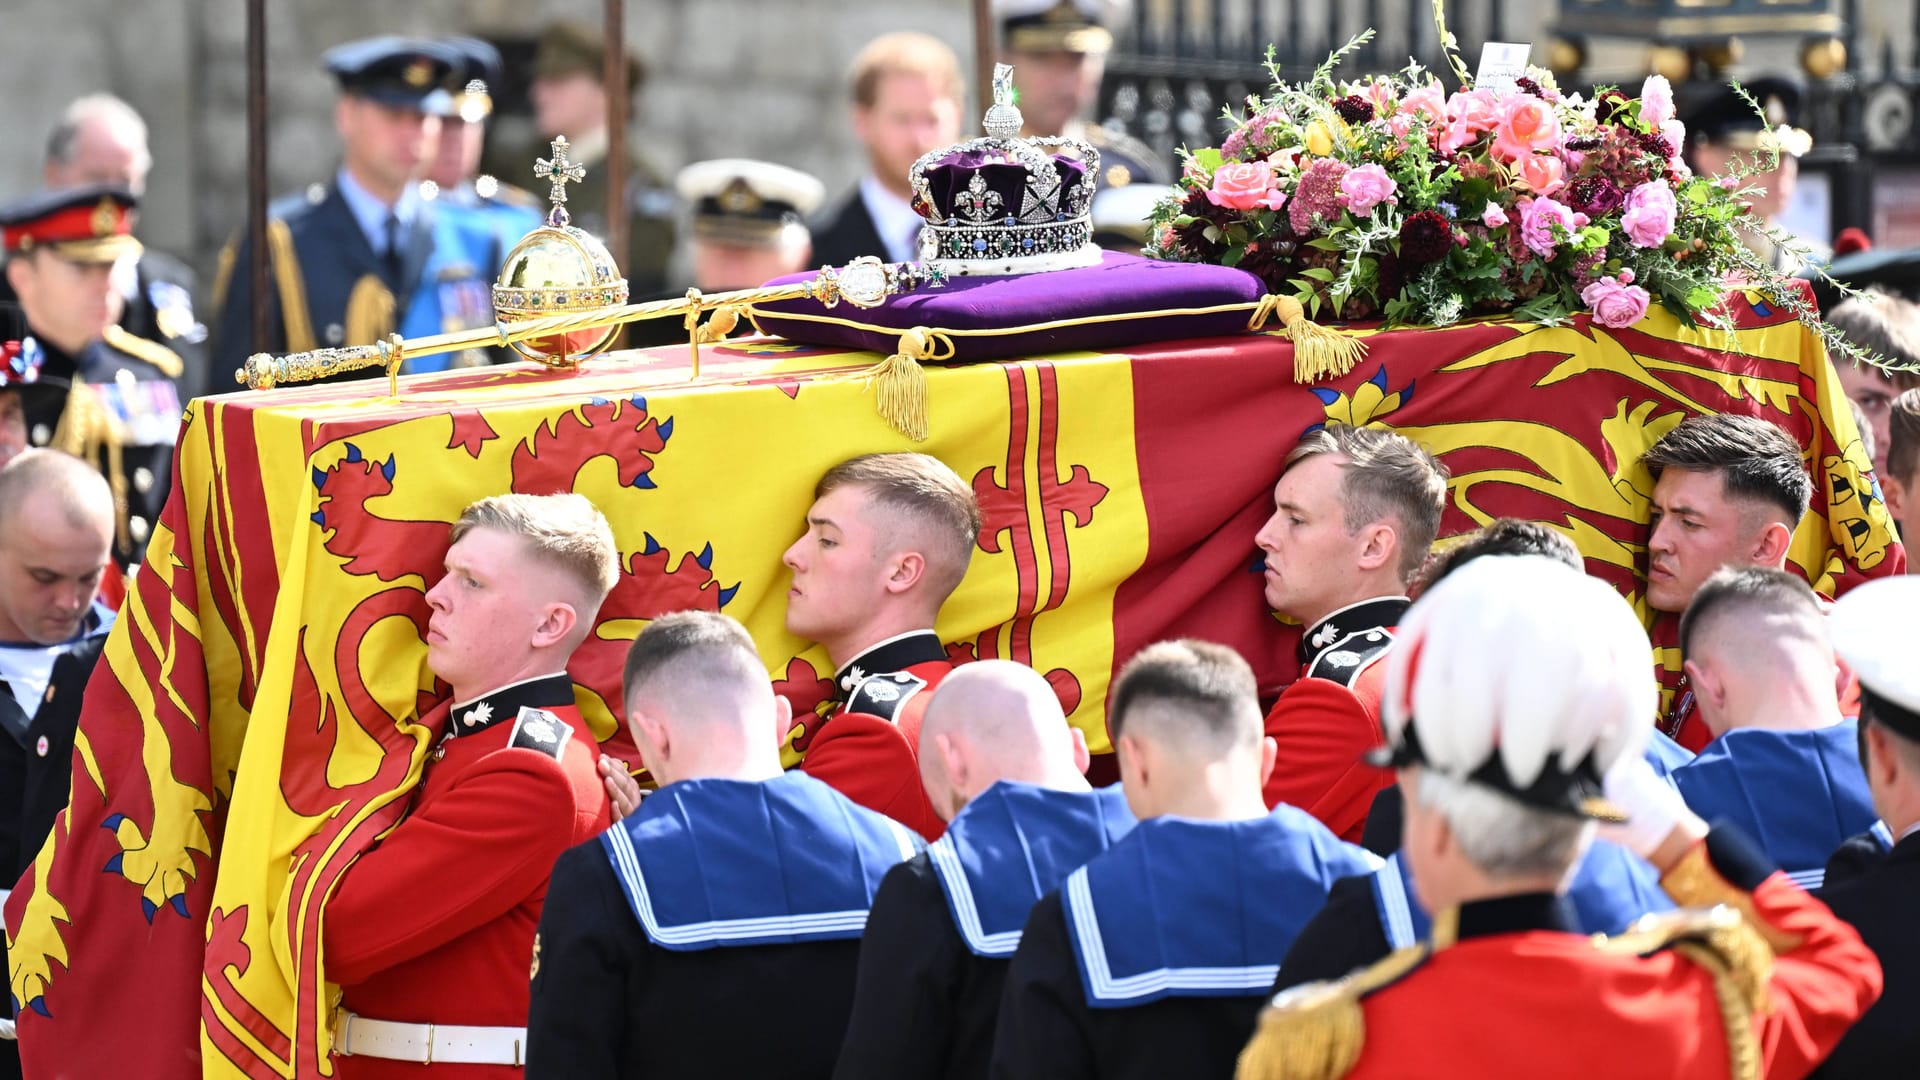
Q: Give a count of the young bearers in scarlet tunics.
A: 4